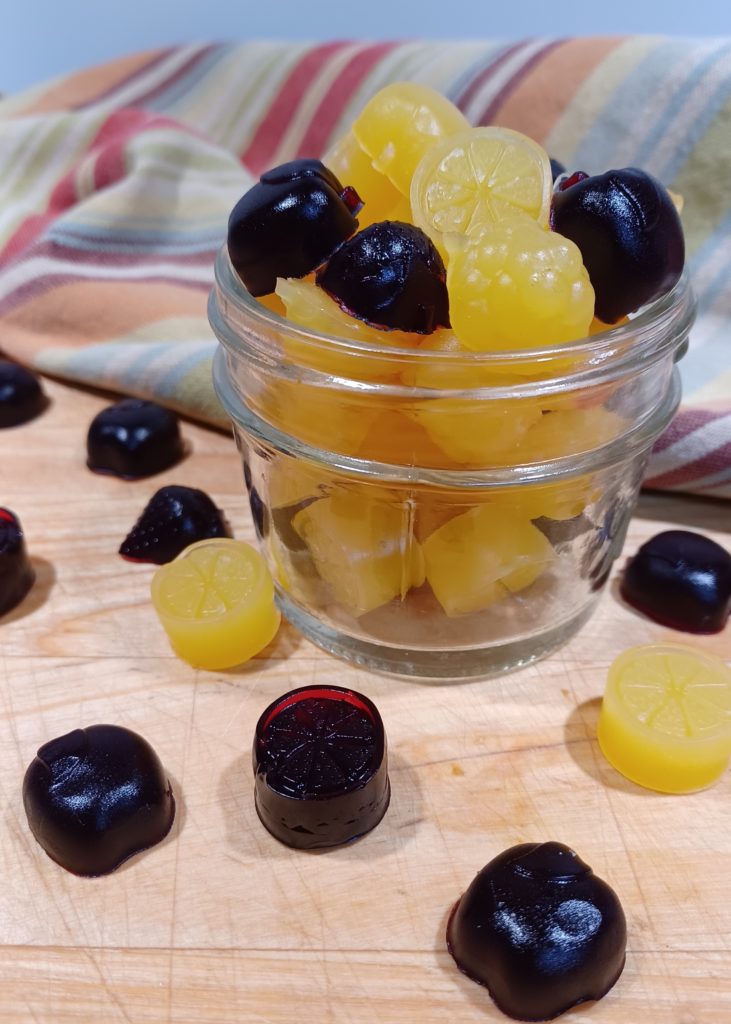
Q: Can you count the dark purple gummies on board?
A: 8